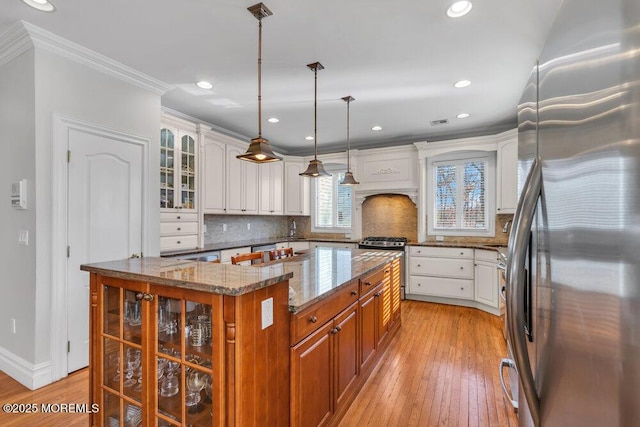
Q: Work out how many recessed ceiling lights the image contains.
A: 8